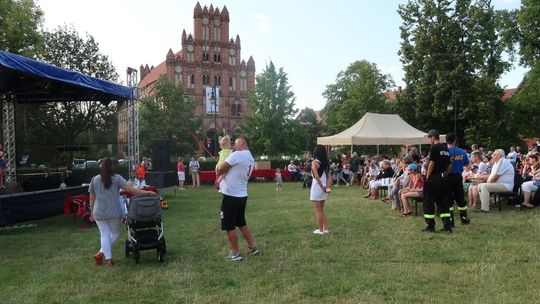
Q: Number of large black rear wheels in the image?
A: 2